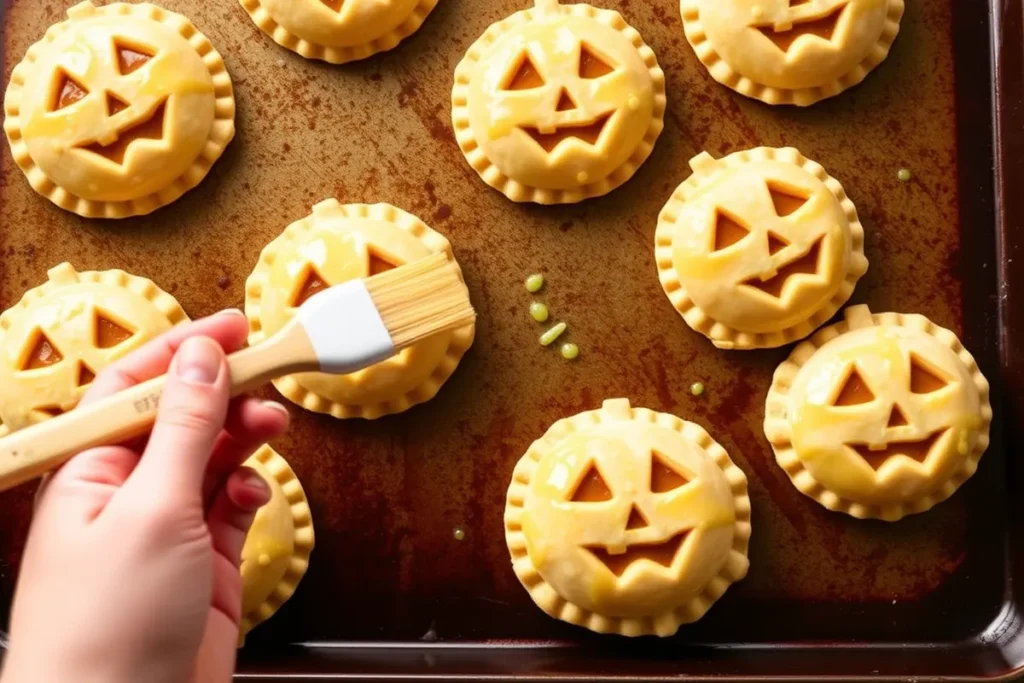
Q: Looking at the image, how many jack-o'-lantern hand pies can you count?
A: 10